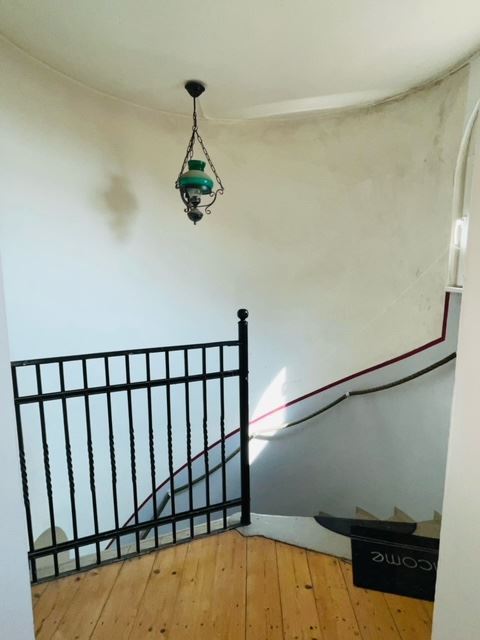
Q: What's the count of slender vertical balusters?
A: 11